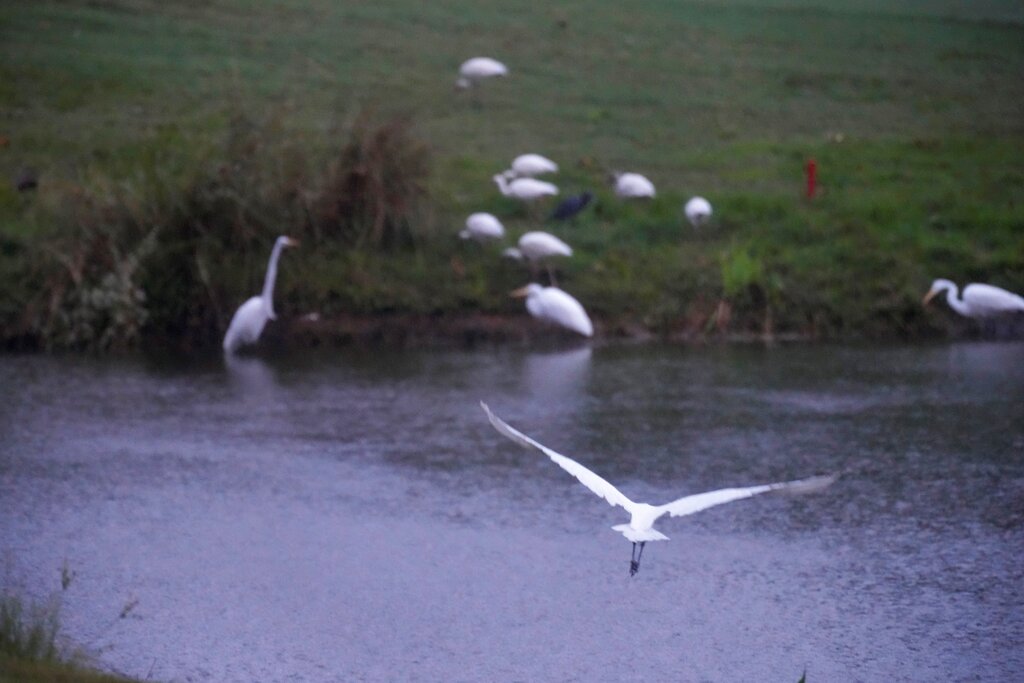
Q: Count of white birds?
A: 11